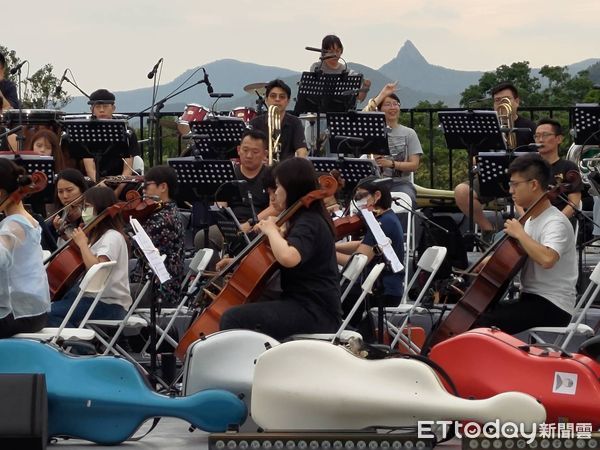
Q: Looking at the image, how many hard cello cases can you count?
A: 4